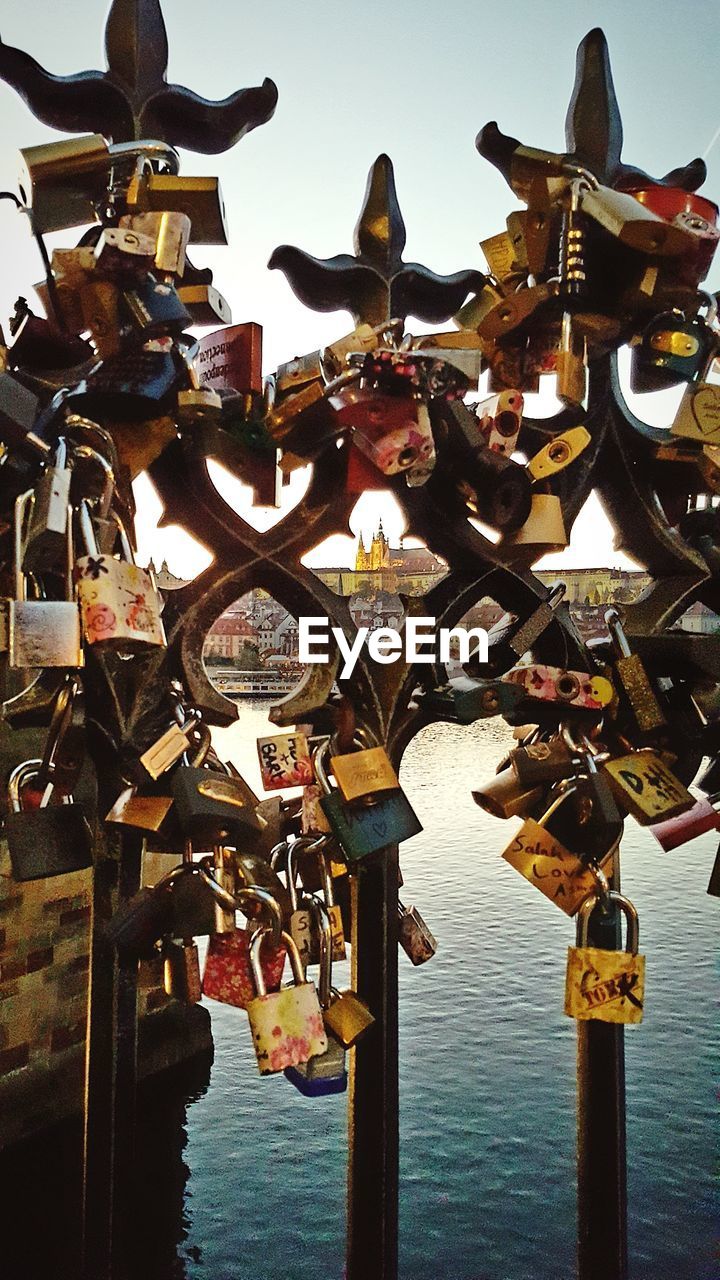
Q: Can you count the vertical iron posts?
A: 3